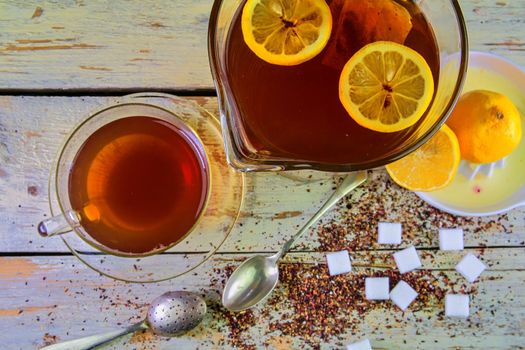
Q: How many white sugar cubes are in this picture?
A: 9